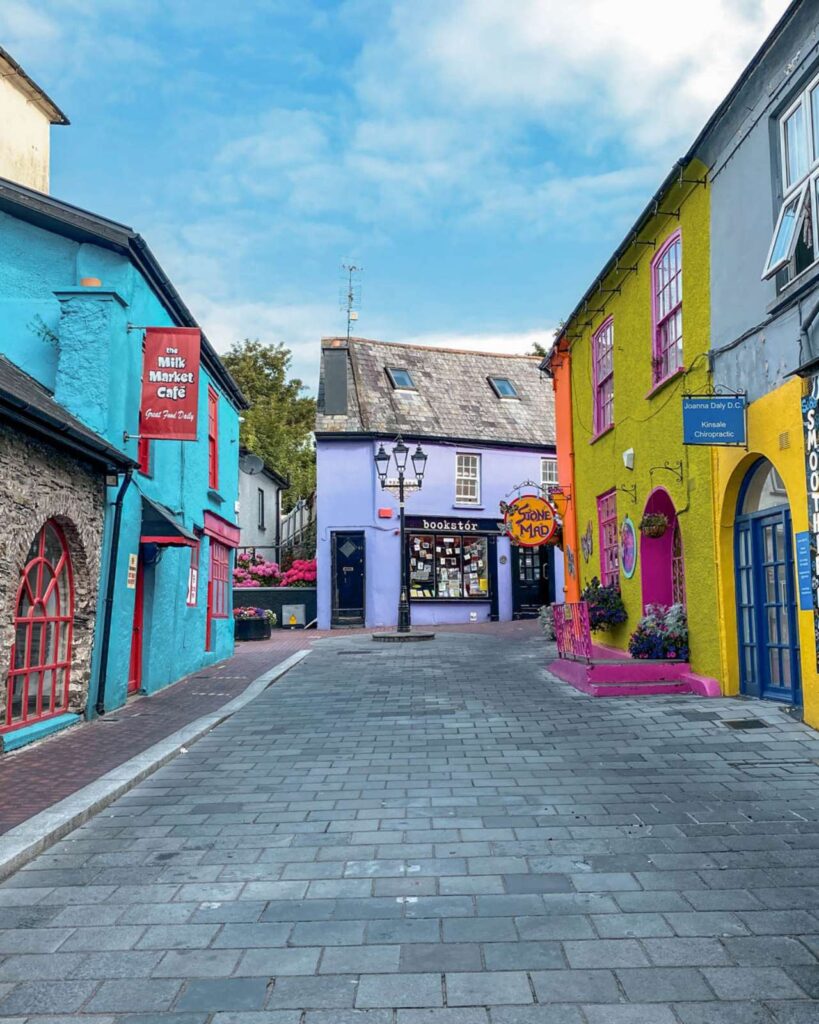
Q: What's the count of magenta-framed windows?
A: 3